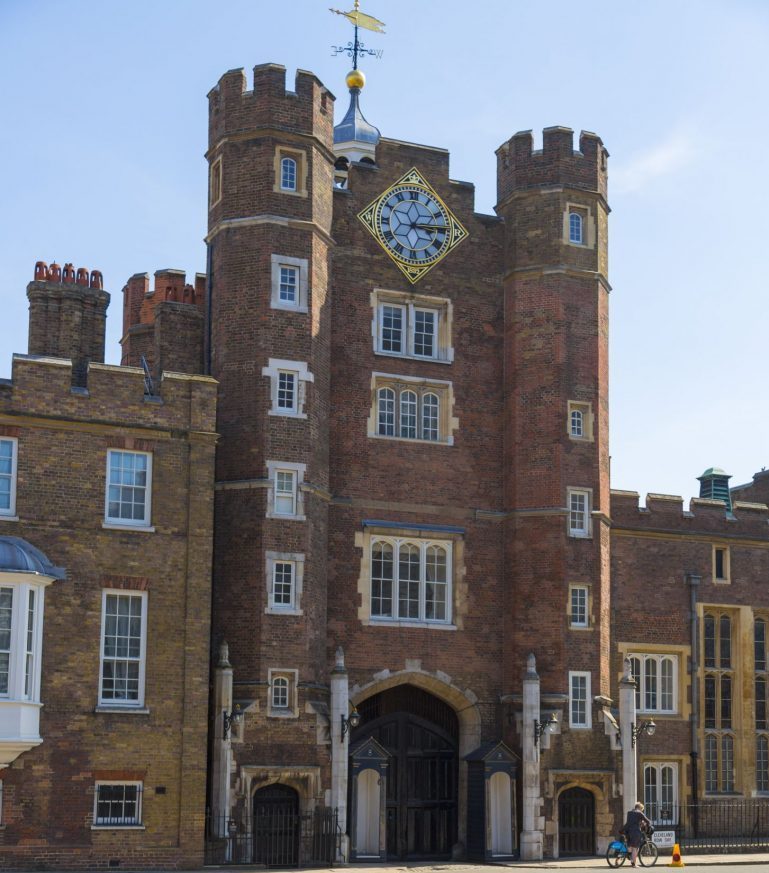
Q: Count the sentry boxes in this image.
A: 2